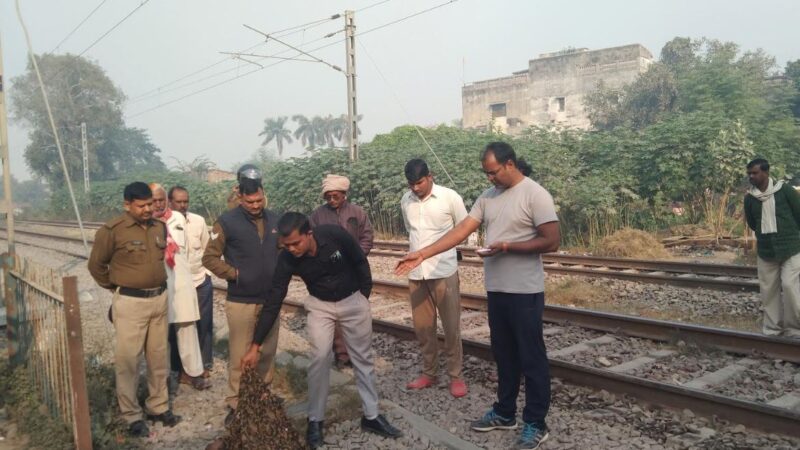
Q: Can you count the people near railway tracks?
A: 10